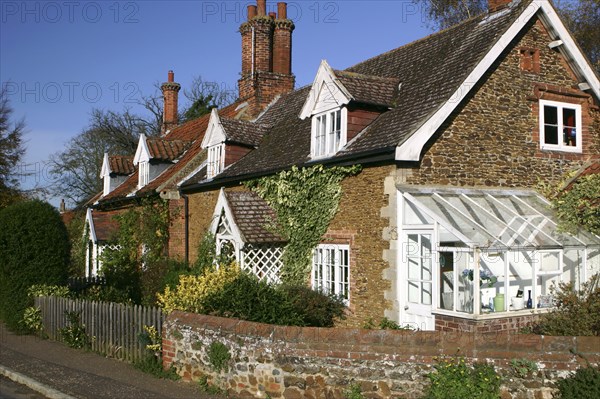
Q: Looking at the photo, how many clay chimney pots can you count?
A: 5